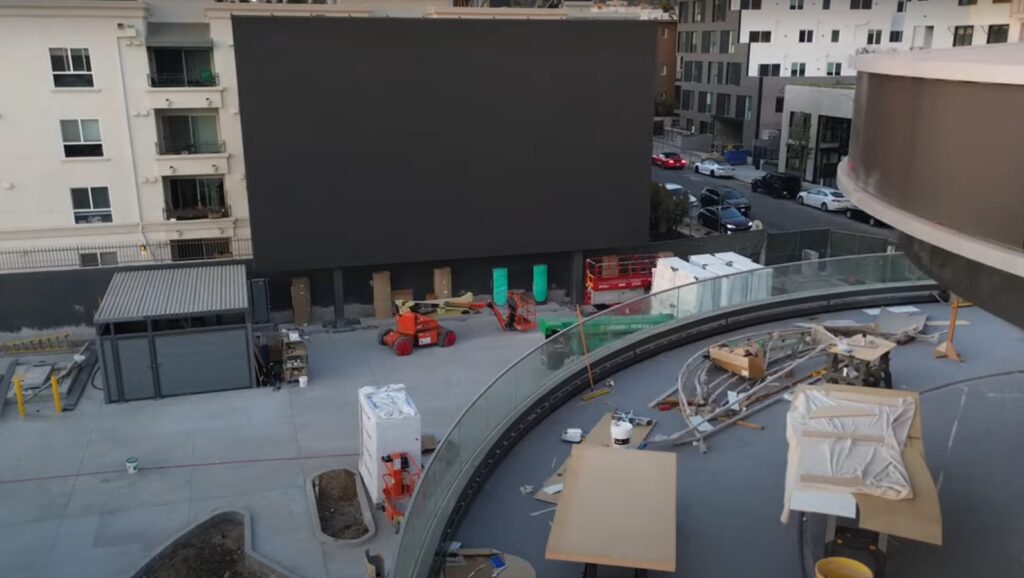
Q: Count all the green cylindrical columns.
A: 2